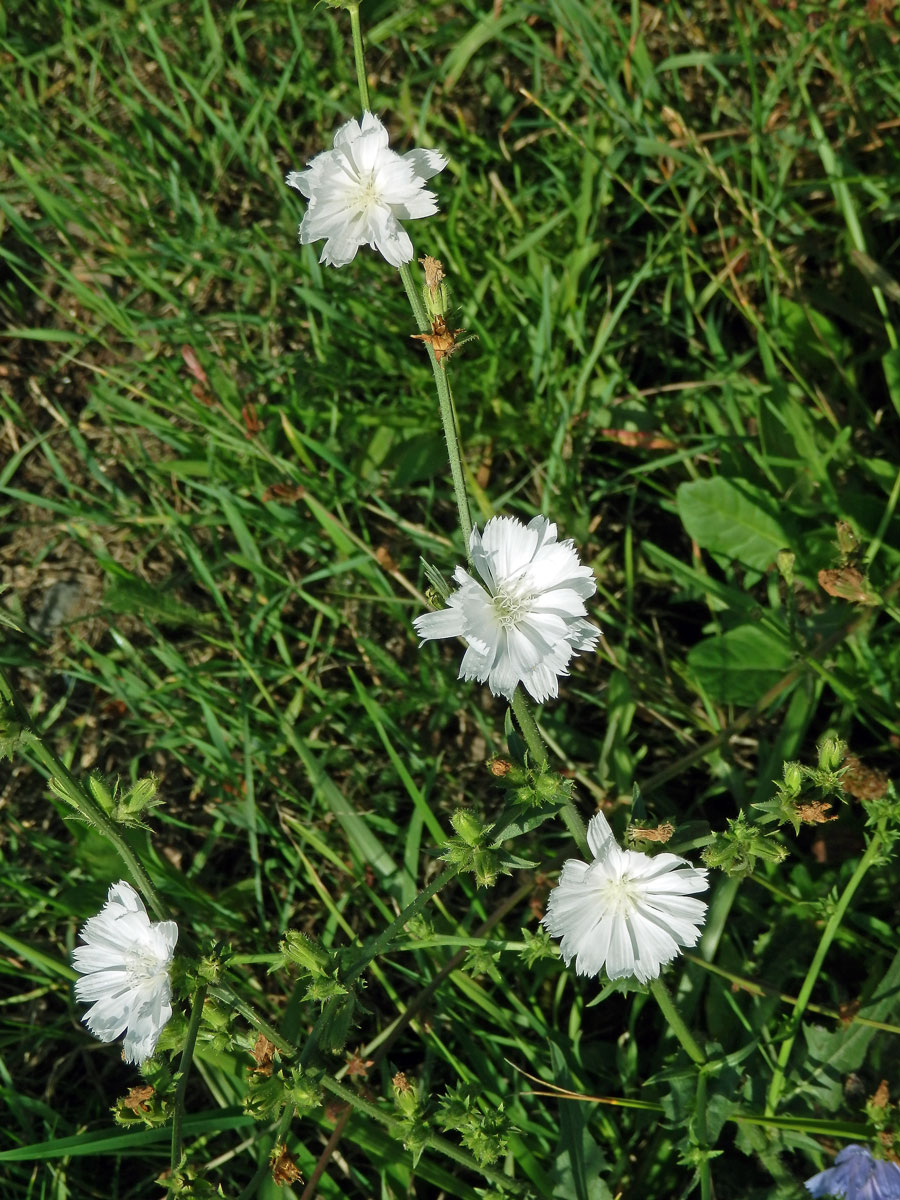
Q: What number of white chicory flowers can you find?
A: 4